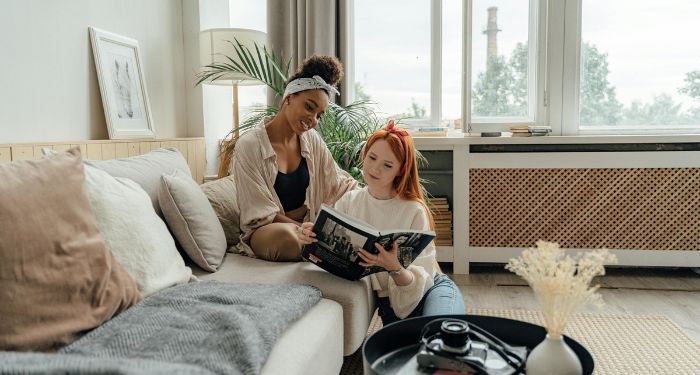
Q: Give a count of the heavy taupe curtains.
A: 1